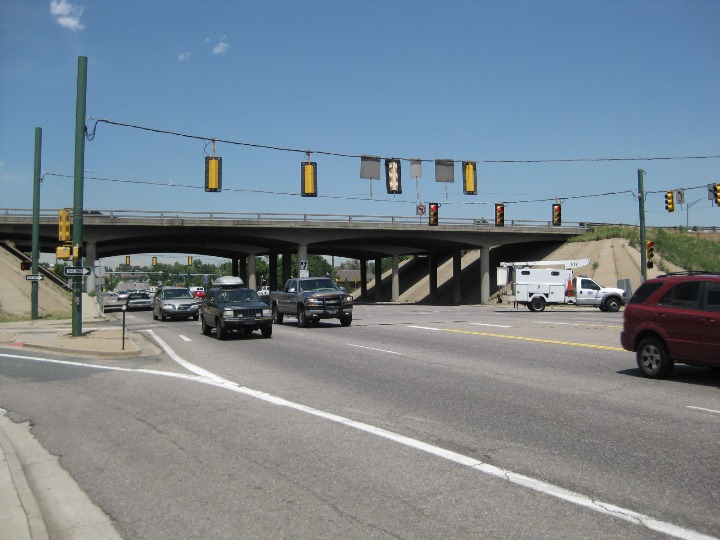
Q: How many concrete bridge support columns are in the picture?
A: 13